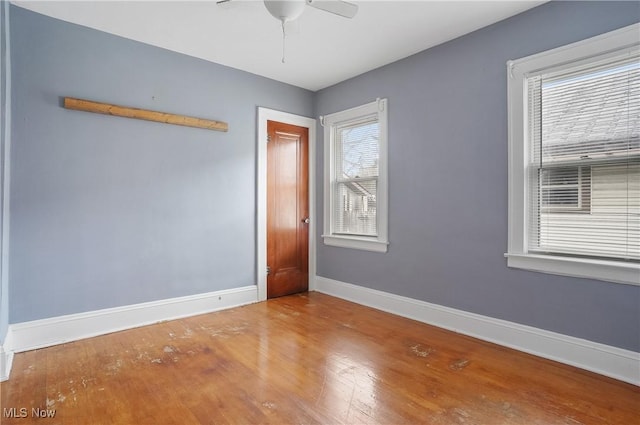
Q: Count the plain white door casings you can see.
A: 1